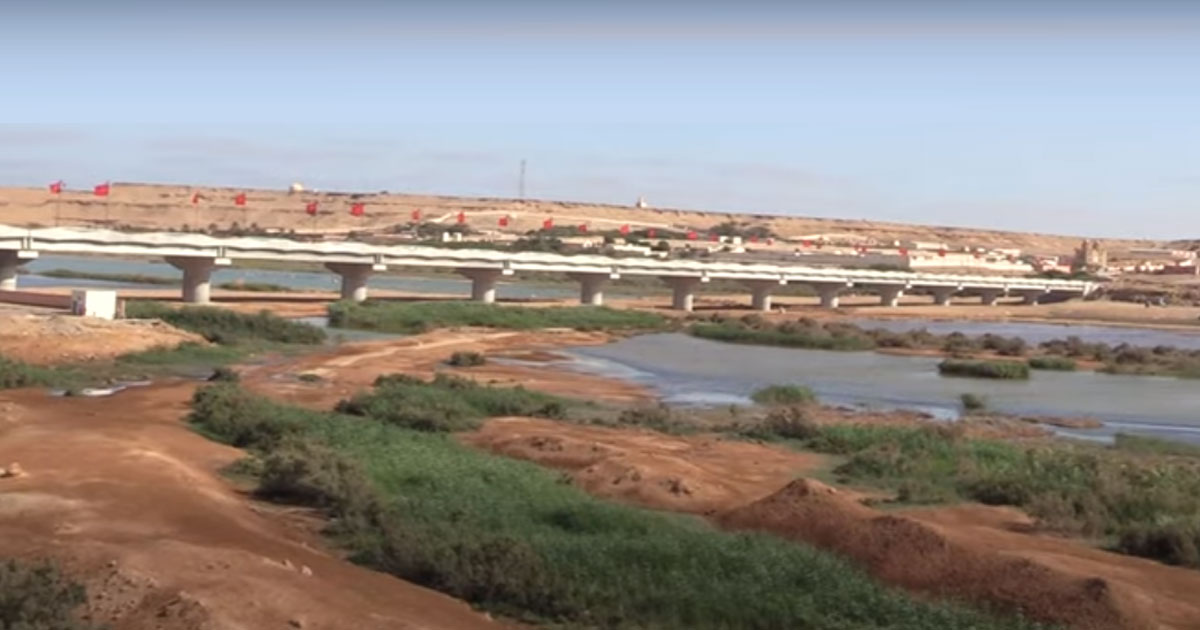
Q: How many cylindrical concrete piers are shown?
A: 12